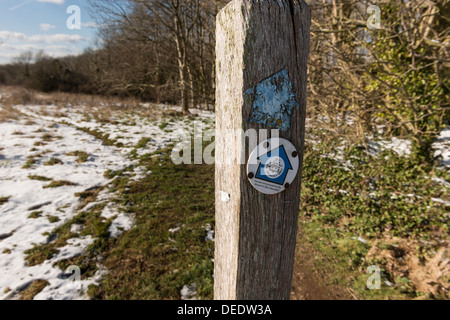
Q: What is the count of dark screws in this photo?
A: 4